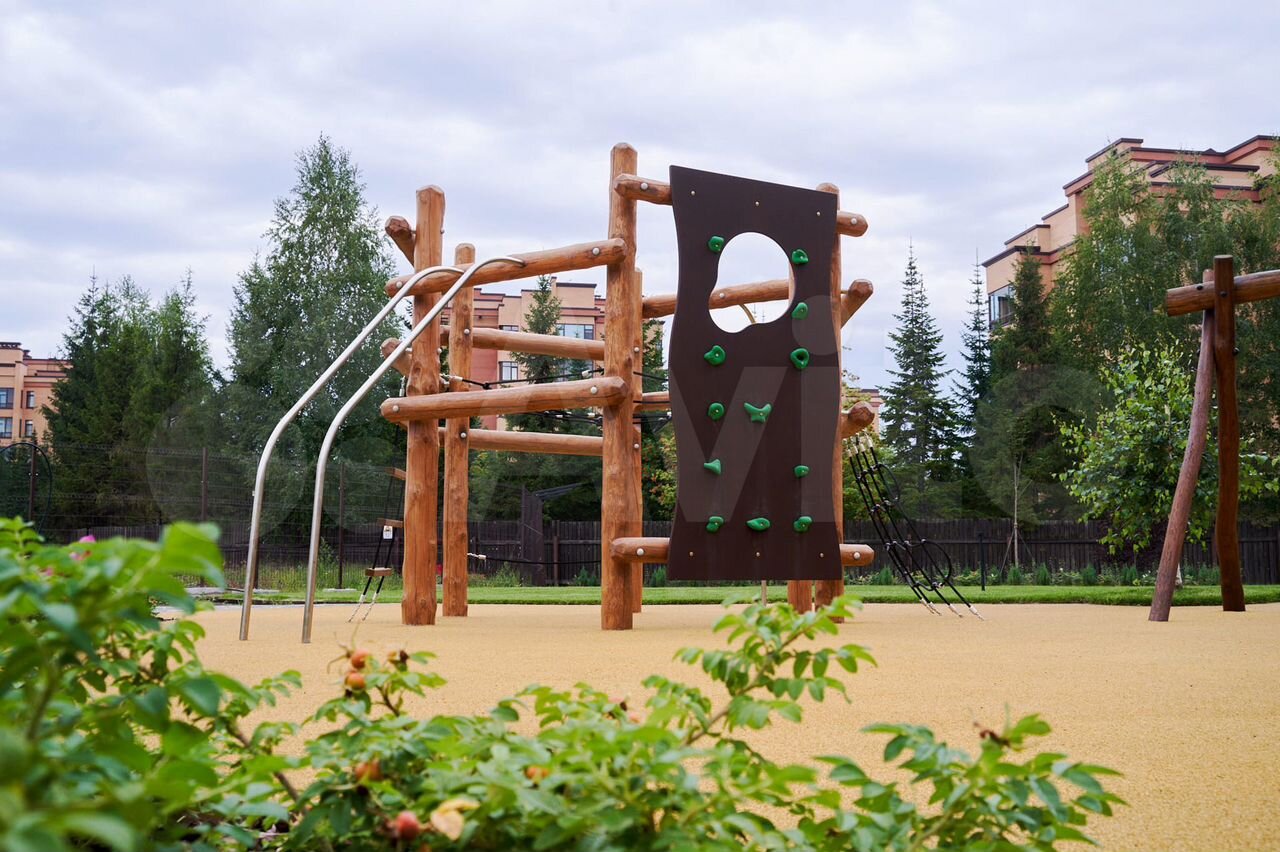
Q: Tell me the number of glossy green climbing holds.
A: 12